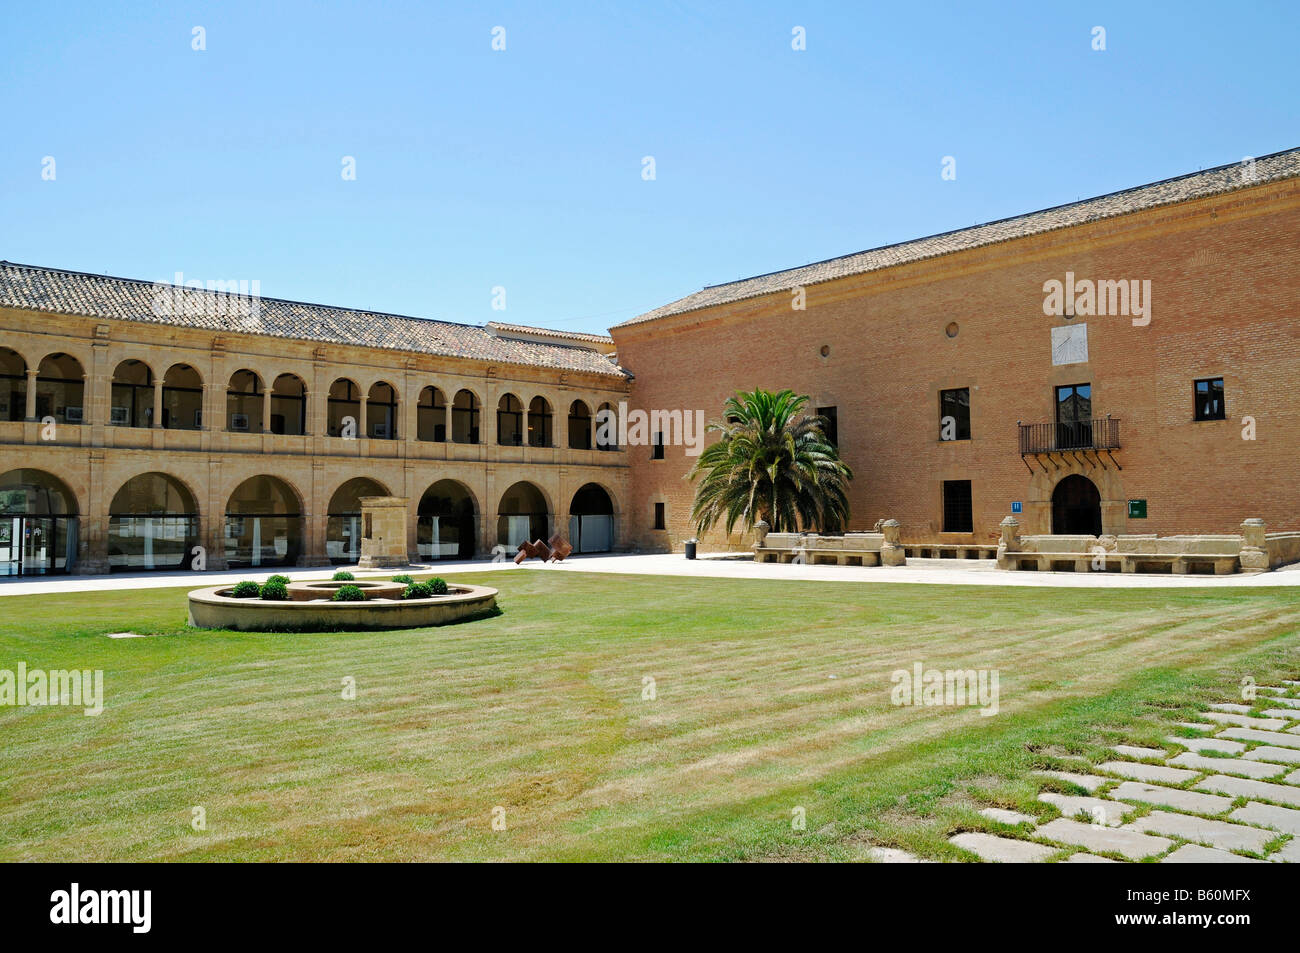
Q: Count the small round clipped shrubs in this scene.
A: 8